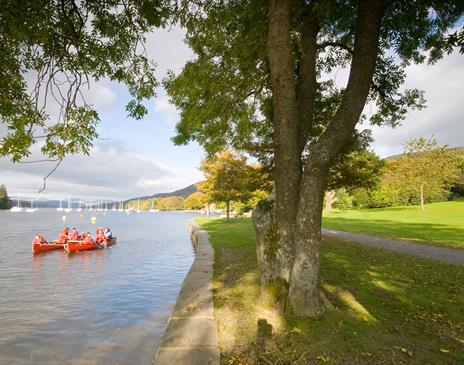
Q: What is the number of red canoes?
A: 2